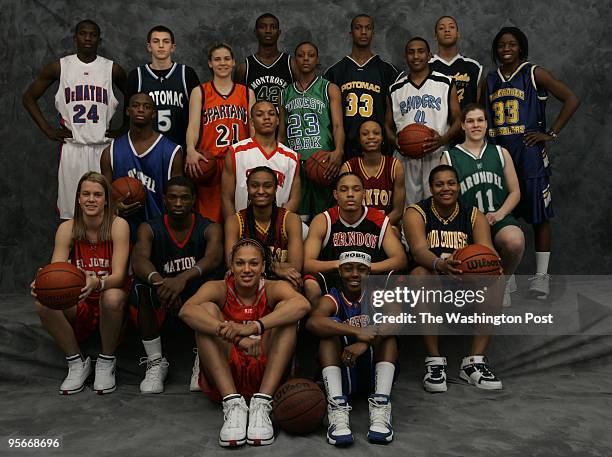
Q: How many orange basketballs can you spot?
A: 7